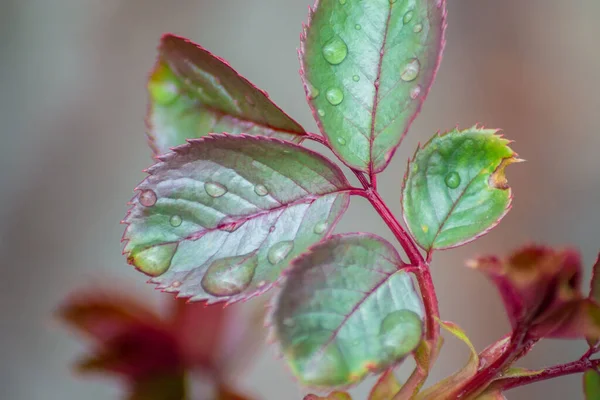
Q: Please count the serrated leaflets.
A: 5